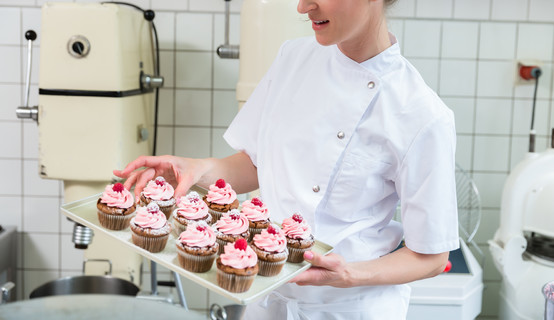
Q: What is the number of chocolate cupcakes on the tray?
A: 11